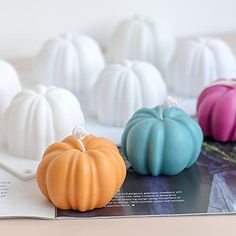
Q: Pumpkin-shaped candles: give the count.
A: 9